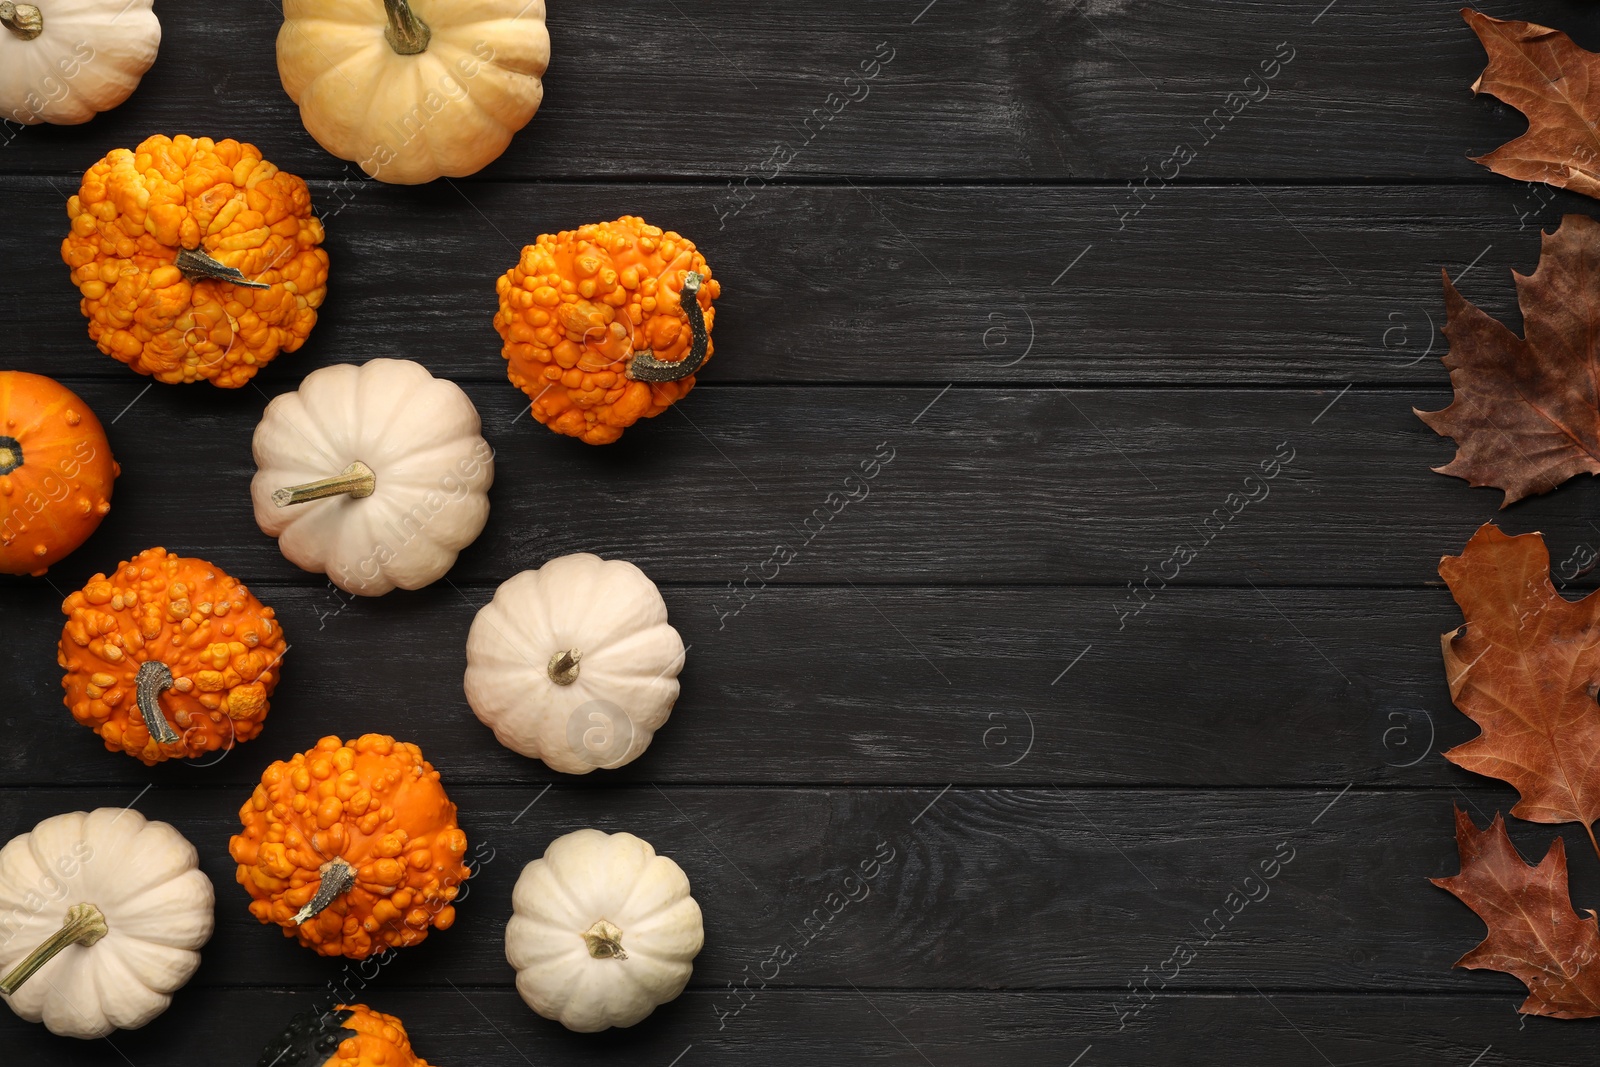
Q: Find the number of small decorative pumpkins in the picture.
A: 12